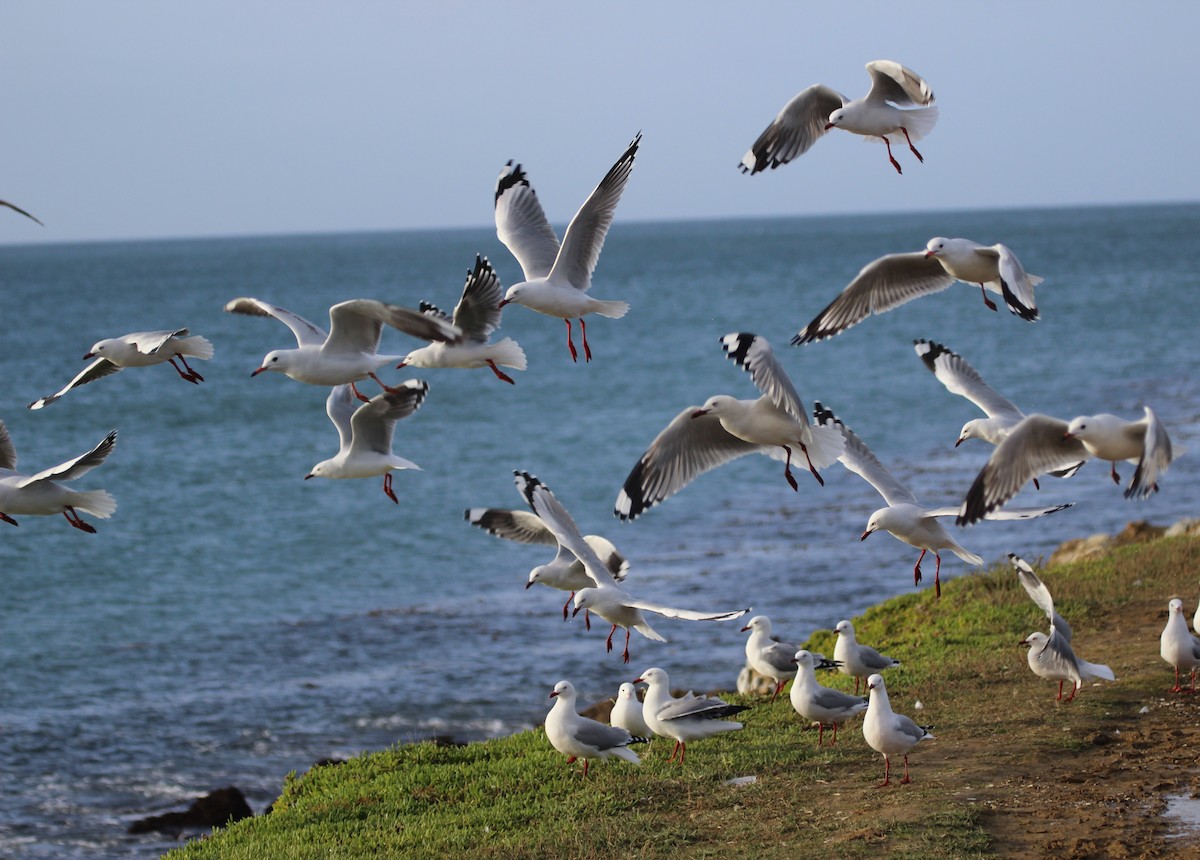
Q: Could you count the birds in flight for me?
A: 15